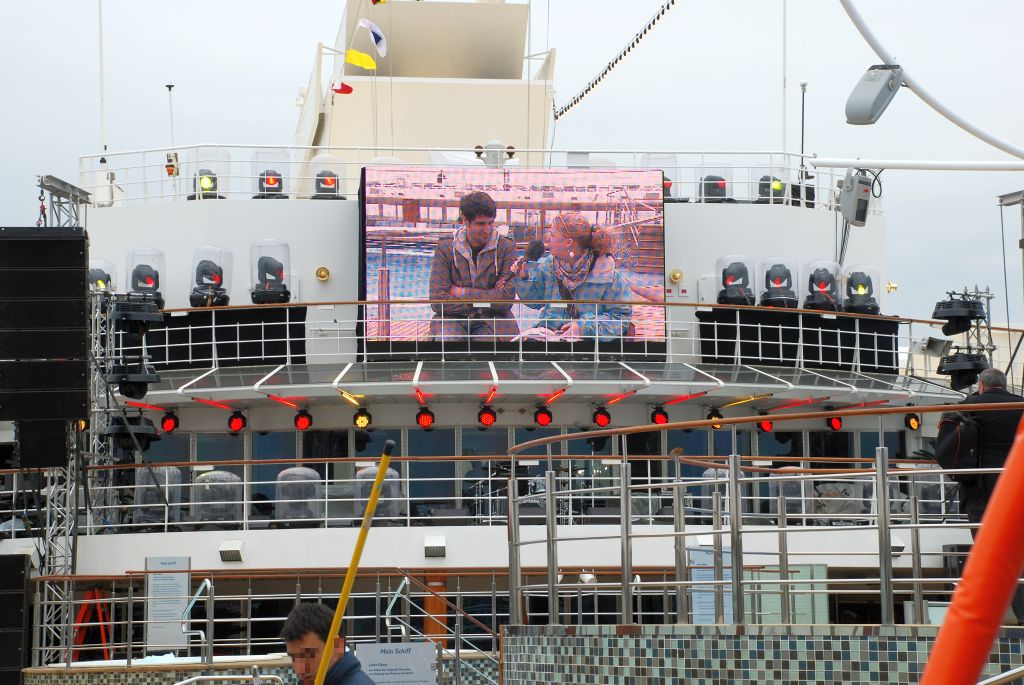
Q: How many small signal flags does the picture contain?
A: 4